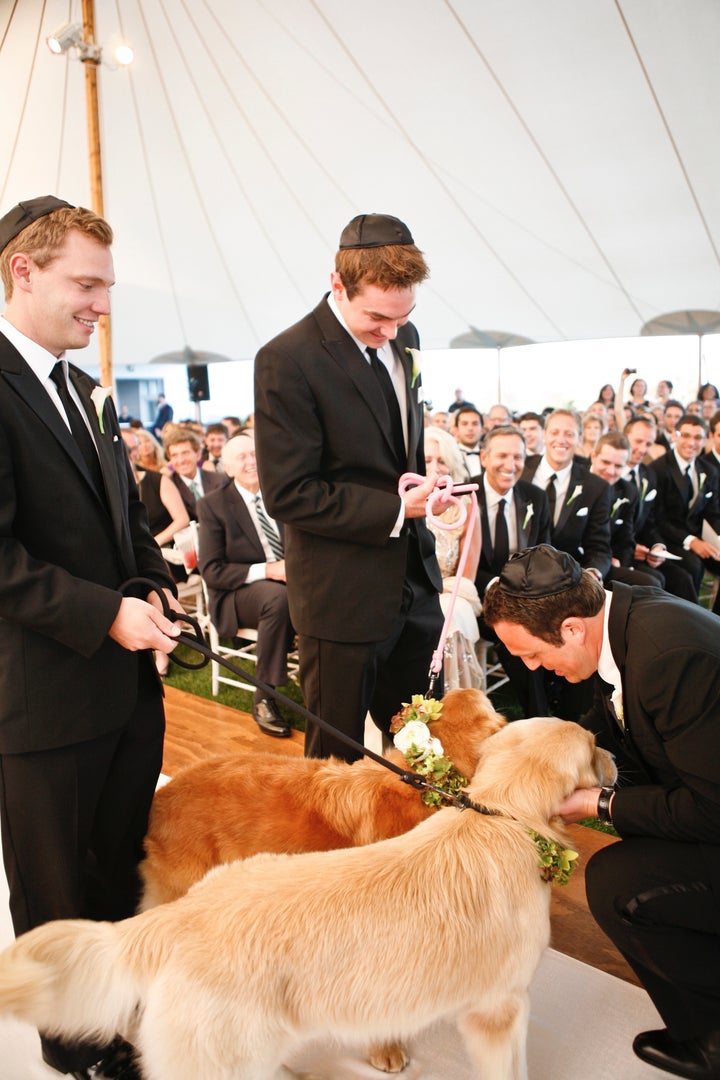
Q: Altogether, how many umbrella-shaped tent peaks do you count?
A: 3